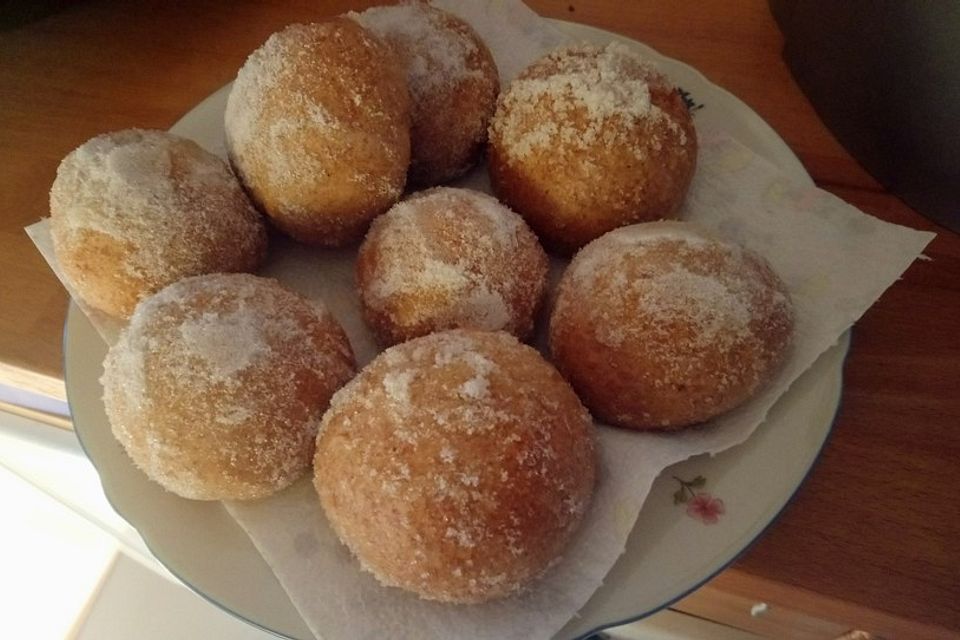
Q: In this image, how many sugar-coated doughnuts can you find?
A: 8